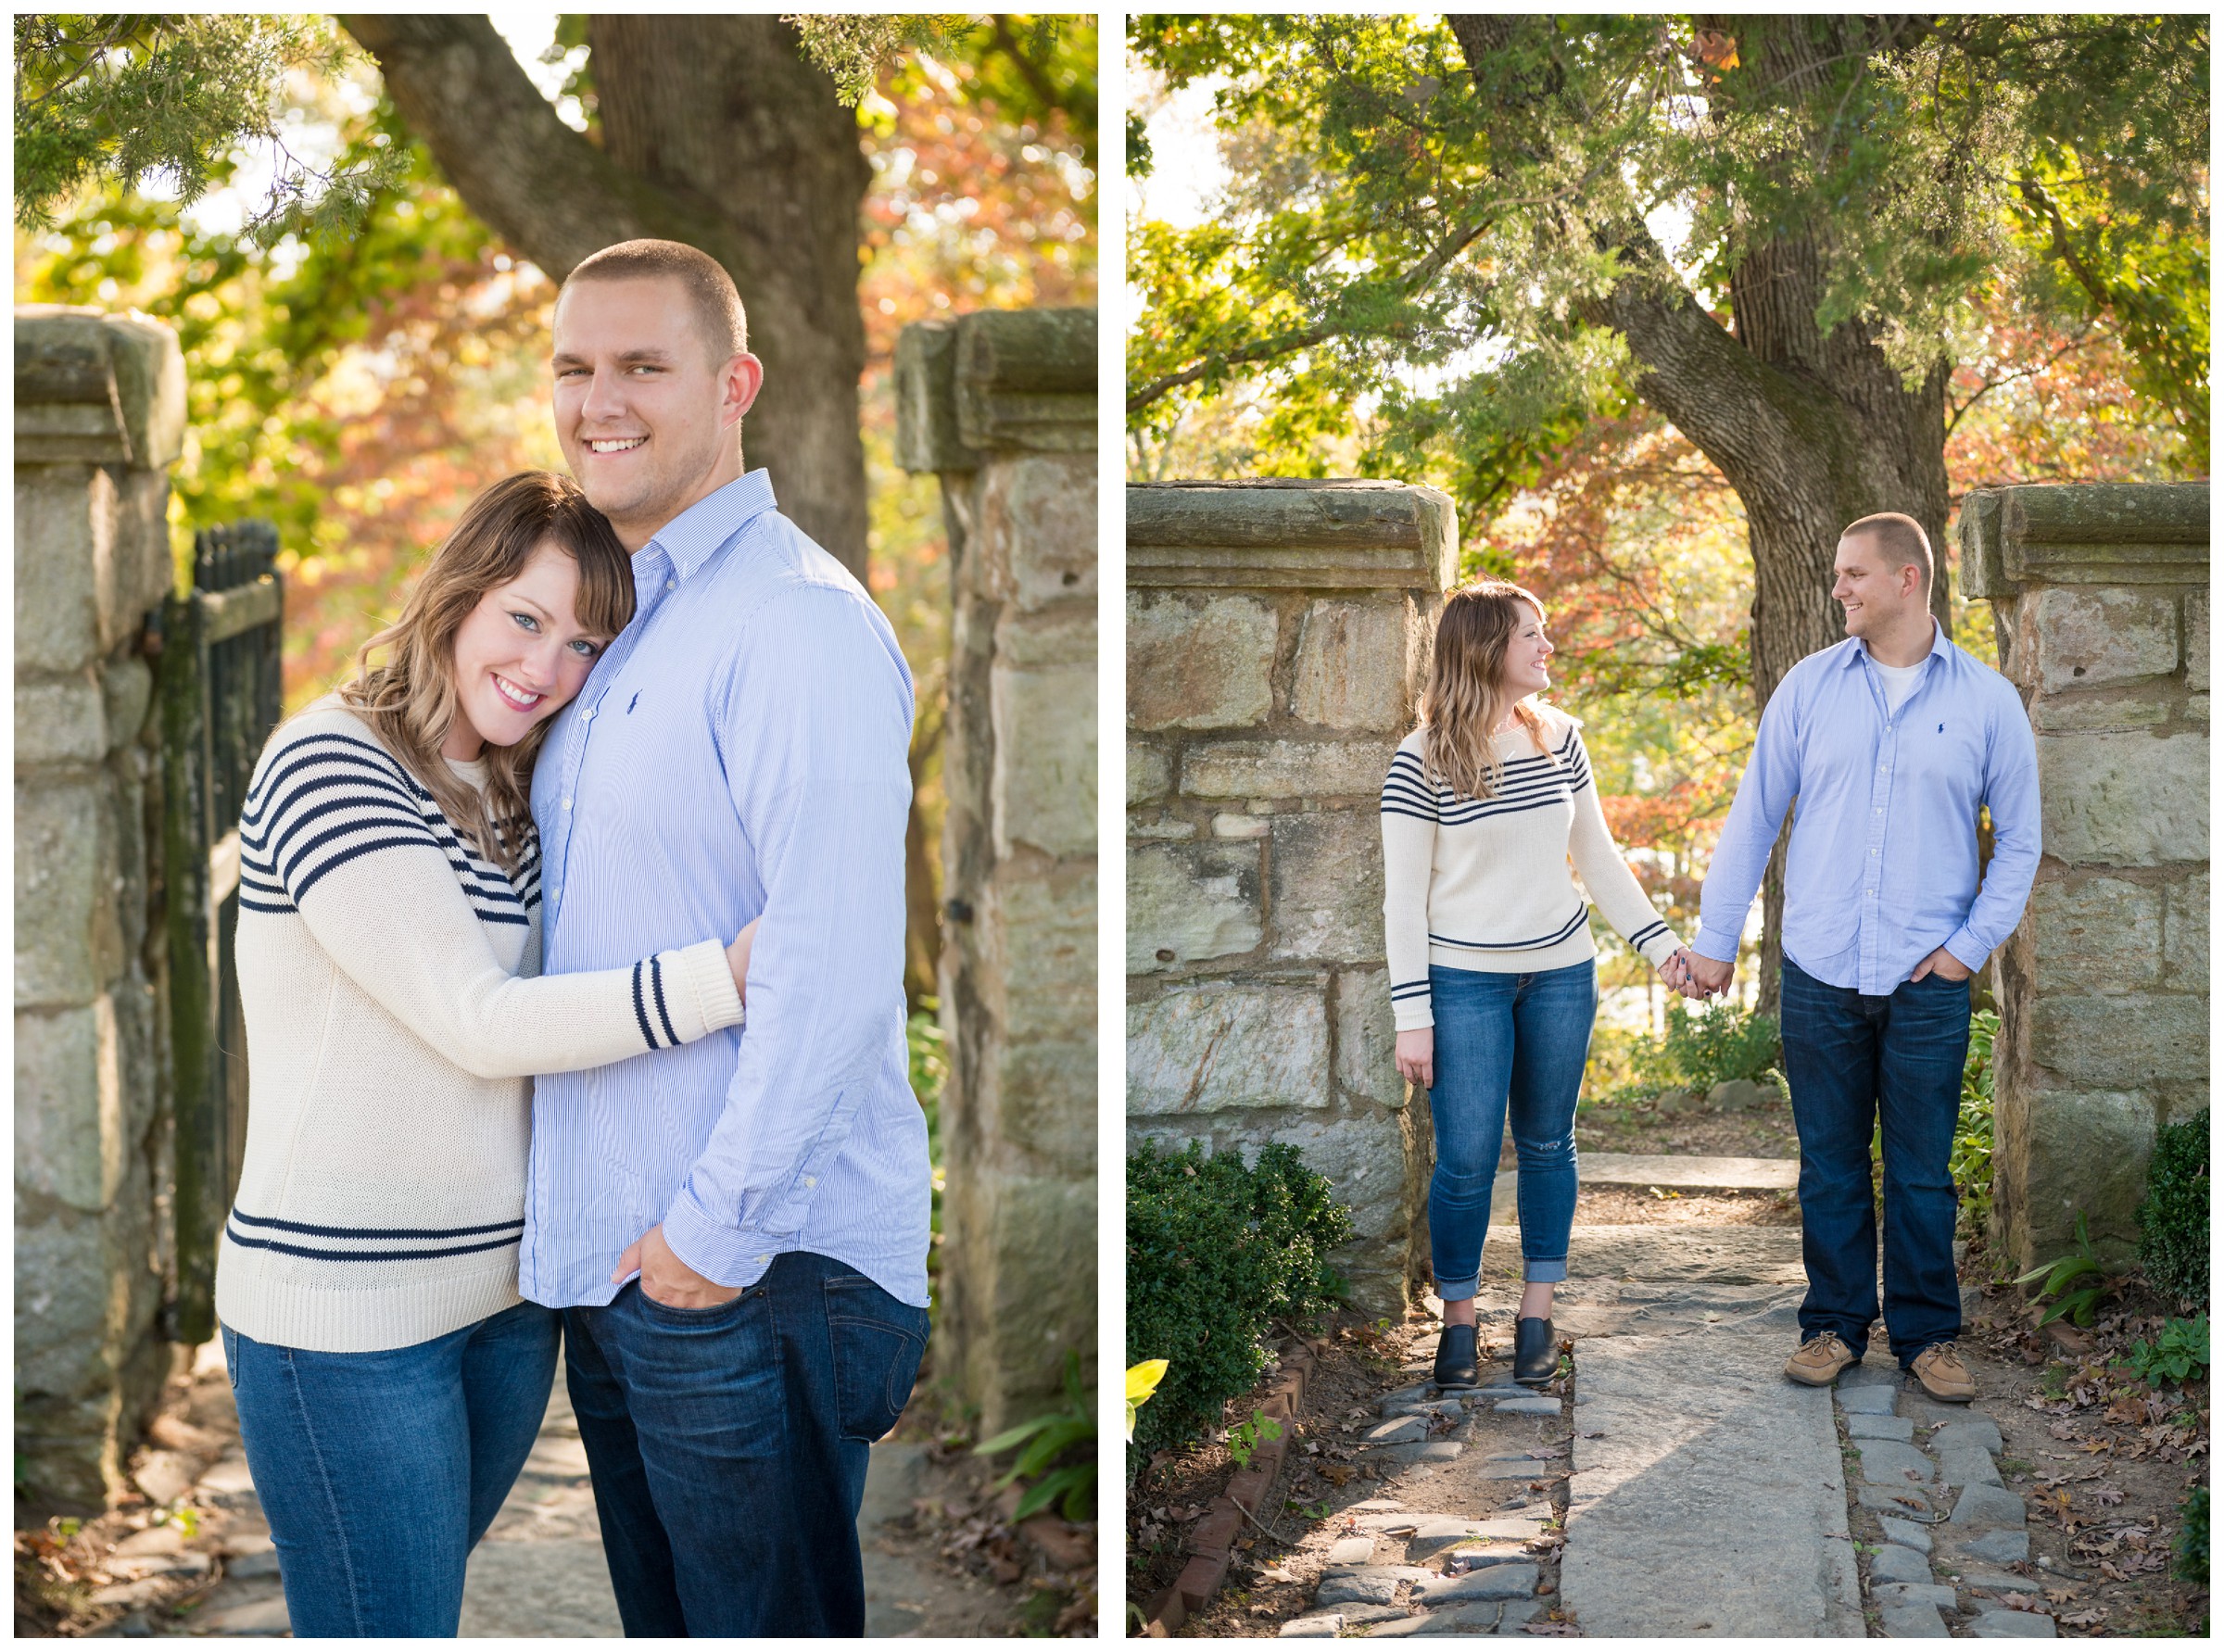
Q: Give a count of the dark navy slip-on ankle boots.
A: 2